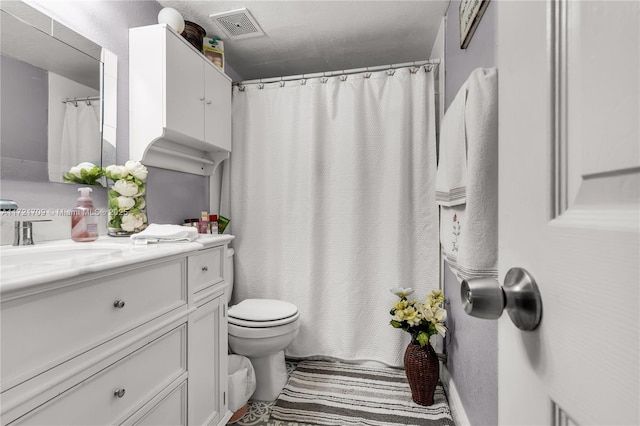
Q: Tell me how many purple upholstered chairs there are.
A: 0